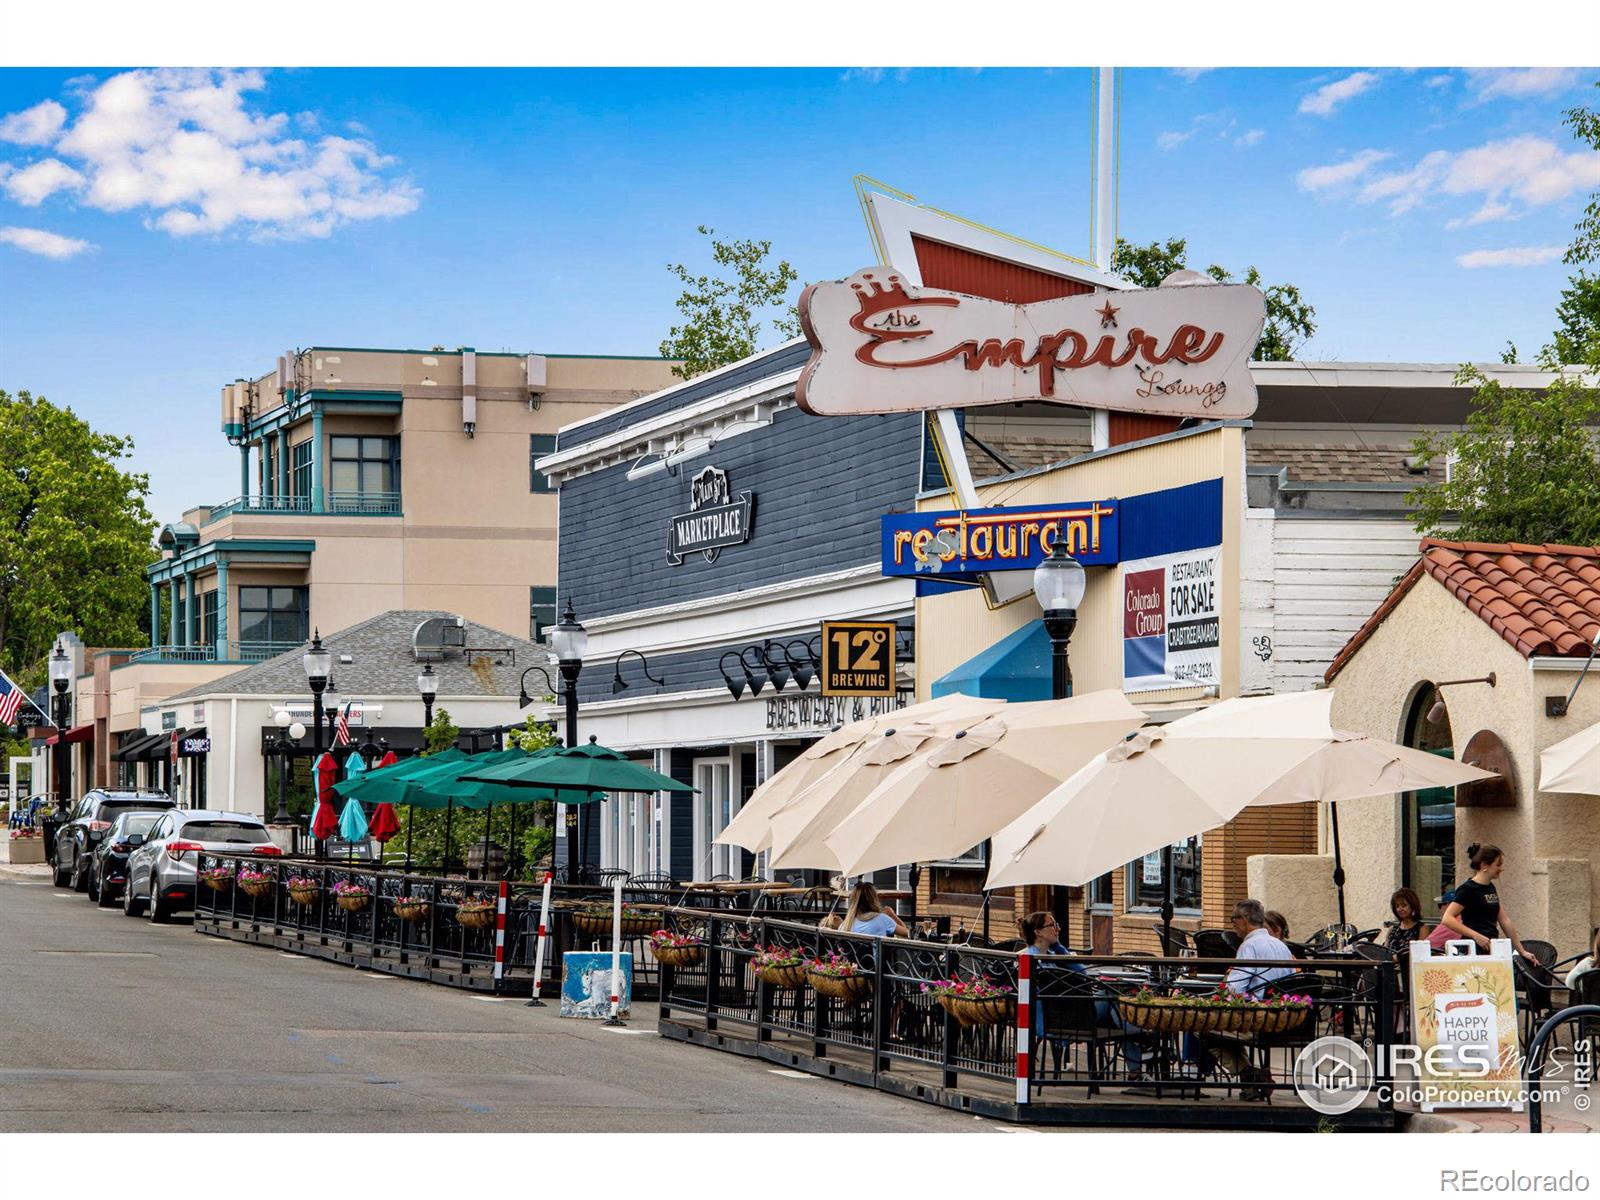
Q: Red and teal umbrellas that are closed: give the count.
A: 4